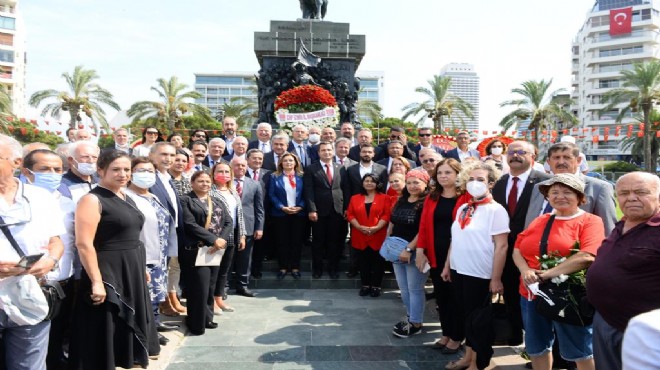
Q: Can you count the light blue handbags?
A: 1